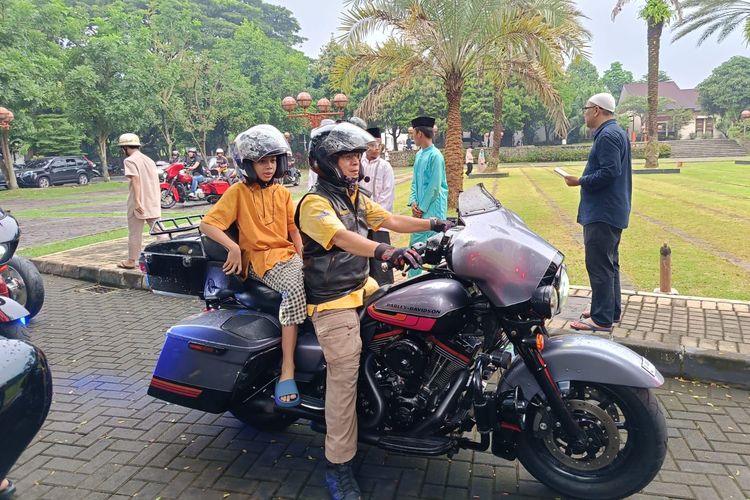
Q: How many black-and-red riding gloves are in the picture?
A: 2